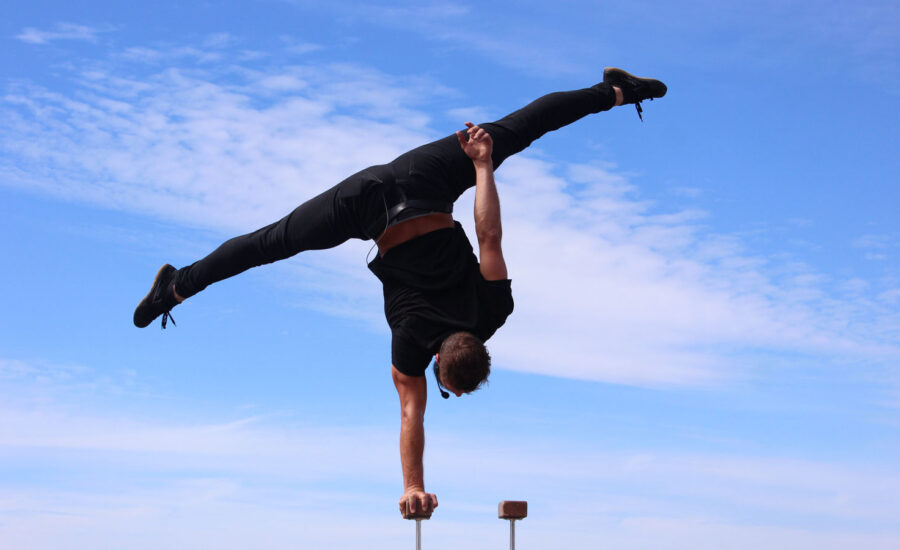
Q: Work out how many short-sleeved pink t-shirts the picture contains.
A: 0